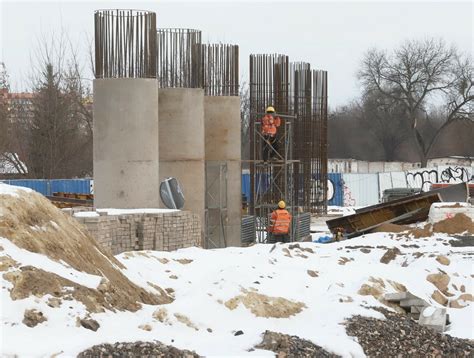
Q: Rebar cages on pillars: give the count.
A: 3